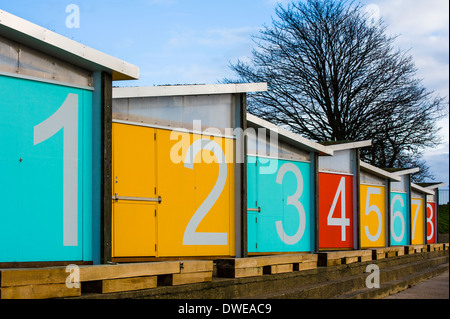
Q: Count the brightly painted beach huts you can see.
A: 8